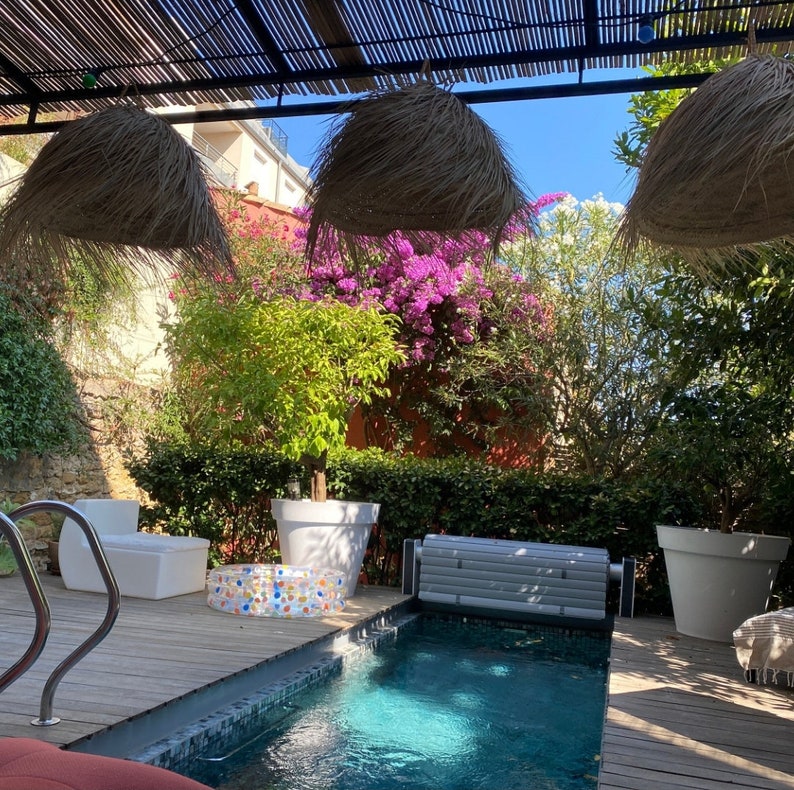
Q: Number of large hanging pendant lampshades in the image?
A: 3